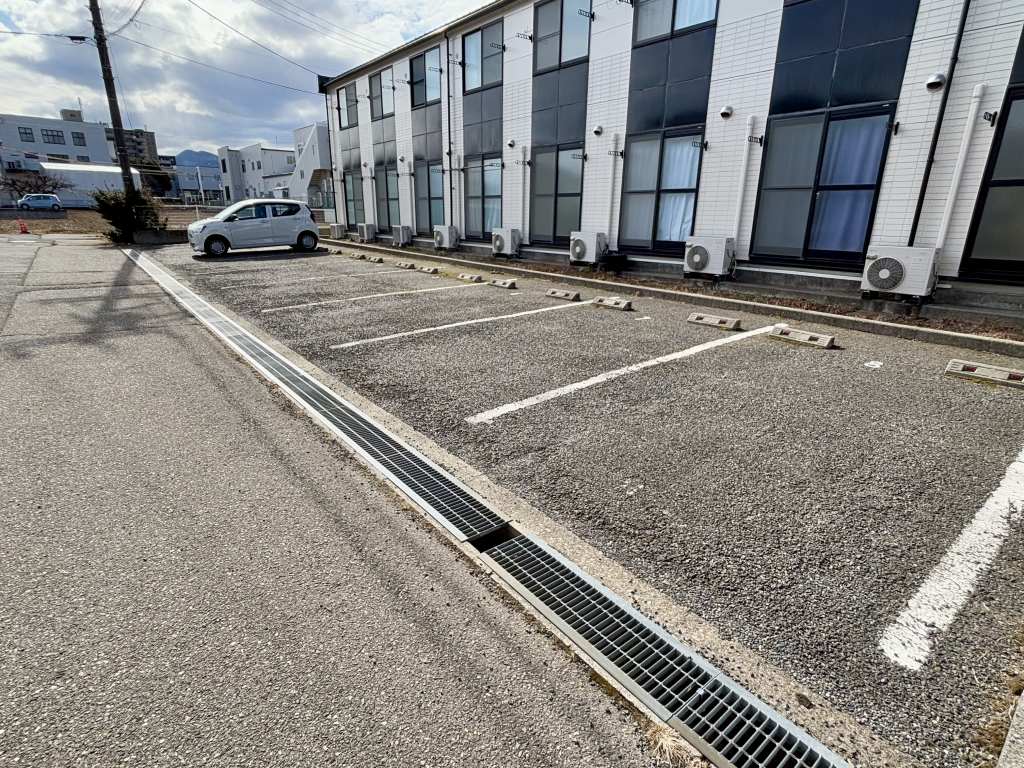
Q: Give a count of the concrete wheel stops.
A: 12